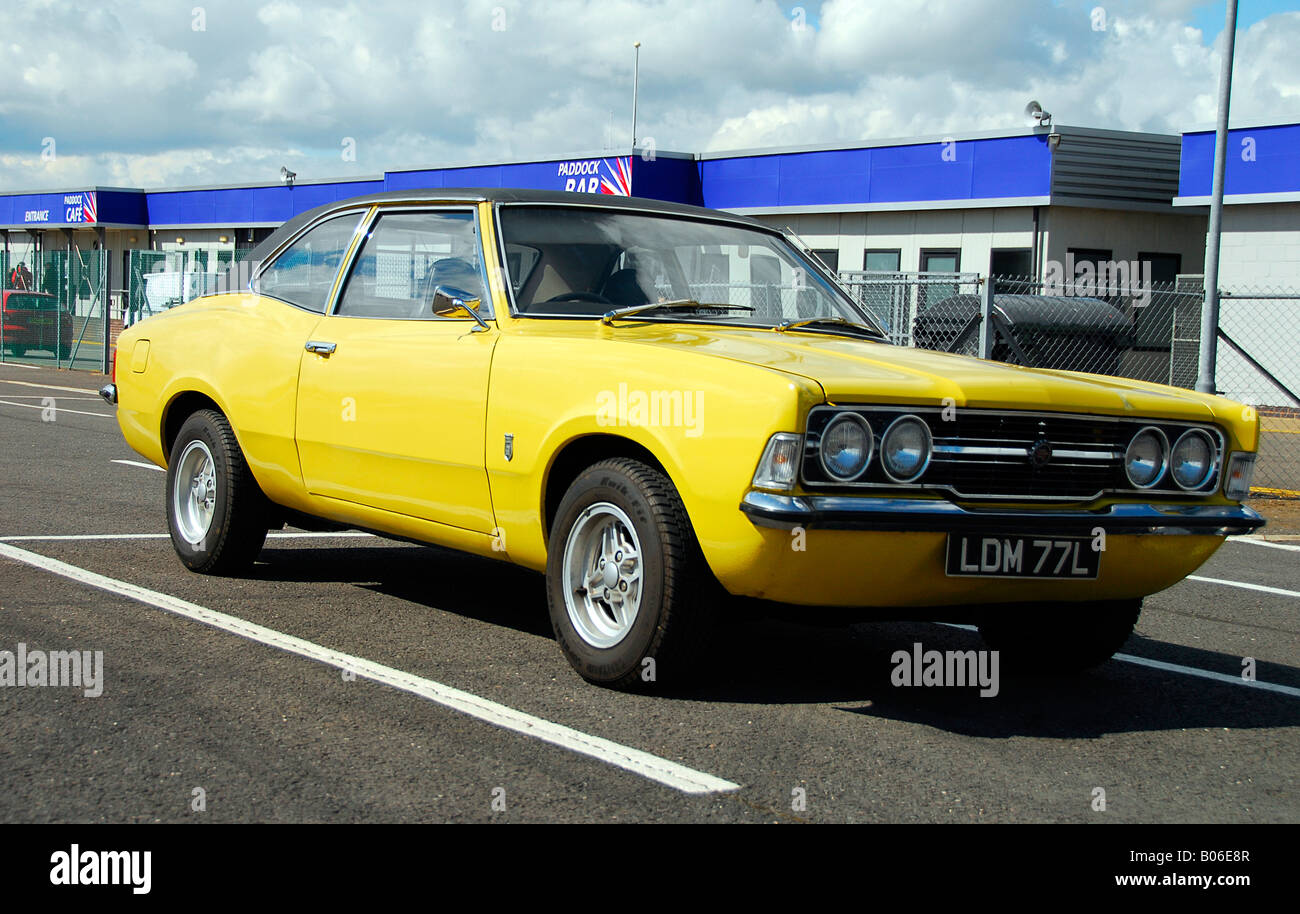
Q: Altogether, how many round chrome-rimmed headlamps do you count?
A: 4